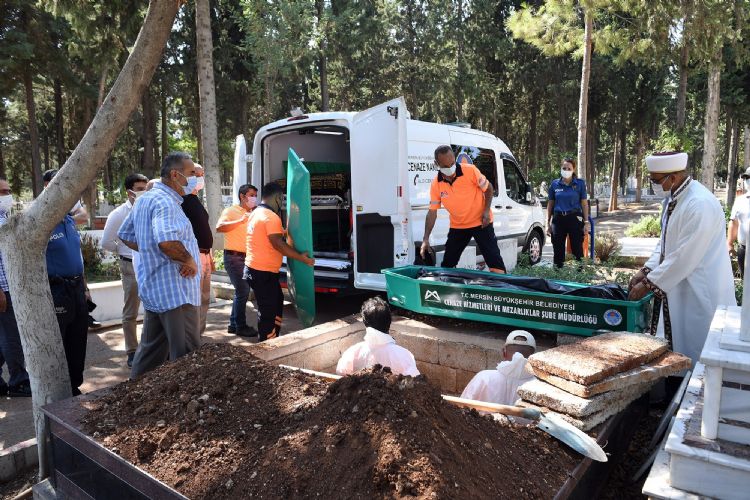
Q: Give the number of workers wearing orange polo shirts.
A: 3